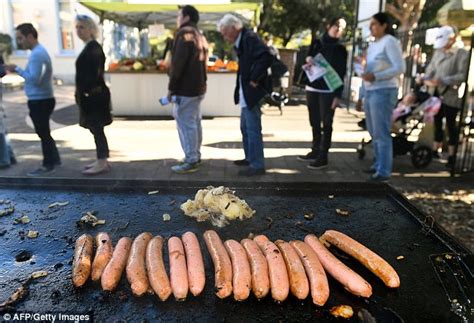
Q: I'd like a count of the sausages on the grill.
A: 15